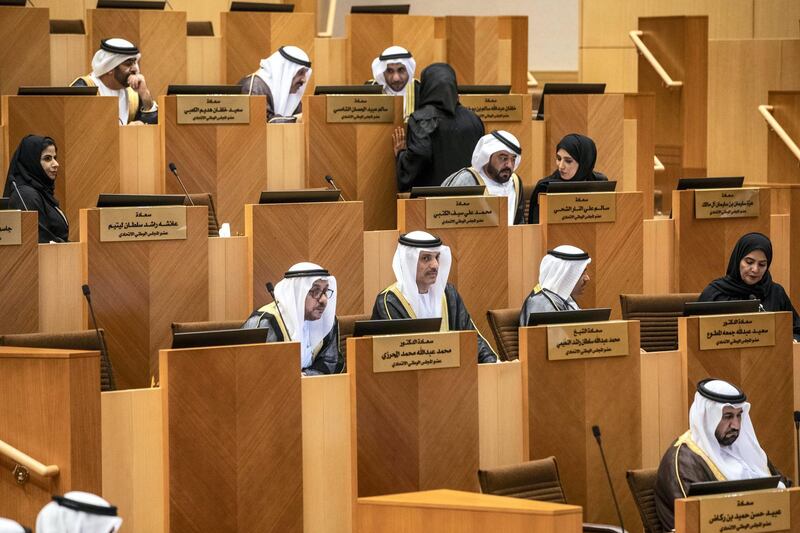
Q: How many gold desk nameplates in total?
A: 12